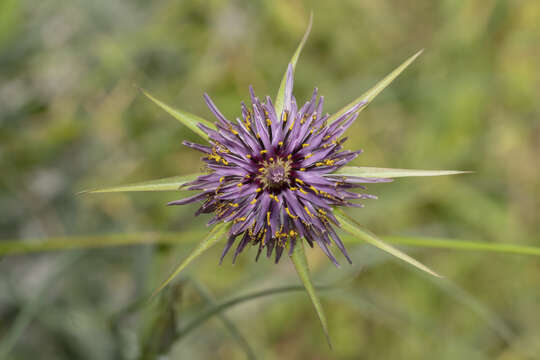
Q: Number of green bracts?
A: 8